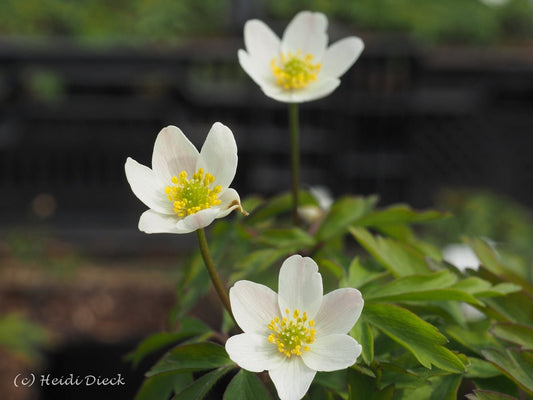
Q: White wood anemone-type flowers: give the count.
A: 3